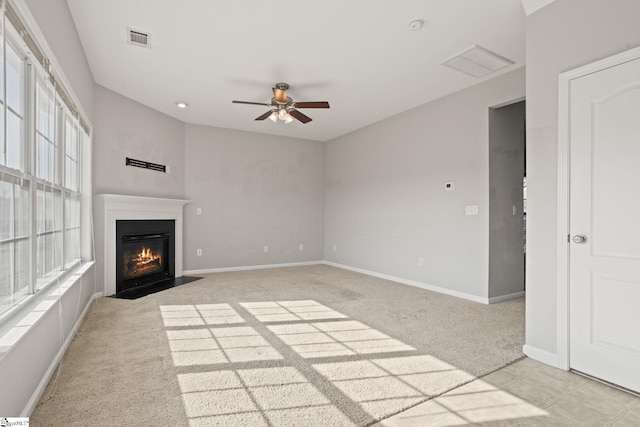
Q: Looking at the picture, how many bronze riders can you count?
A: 0